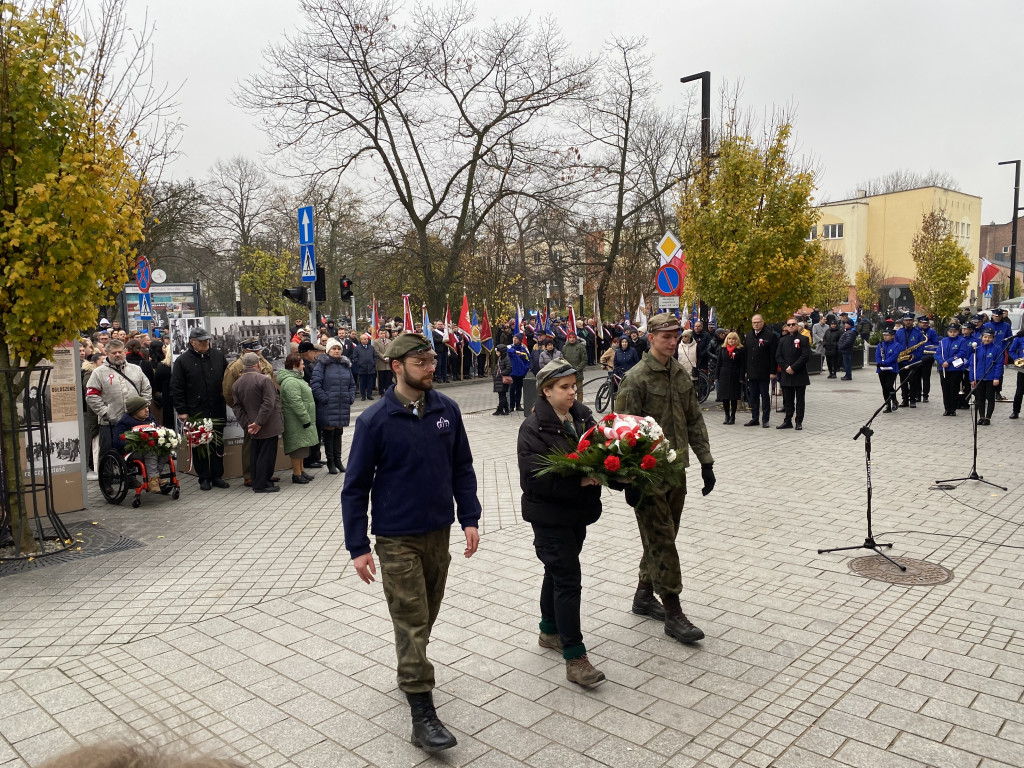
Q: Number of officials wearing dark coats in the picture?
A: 3